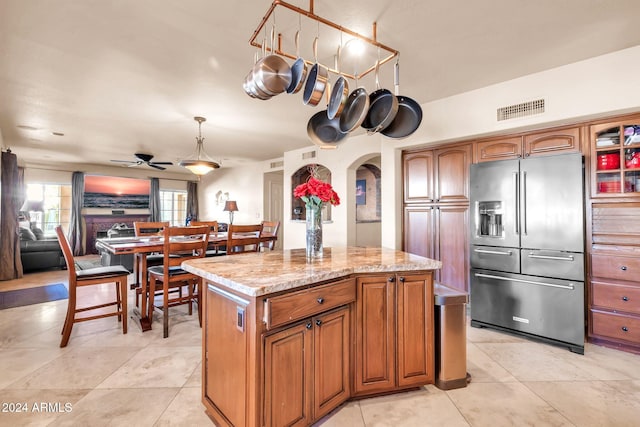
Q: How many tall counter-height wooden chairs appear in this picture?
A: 6